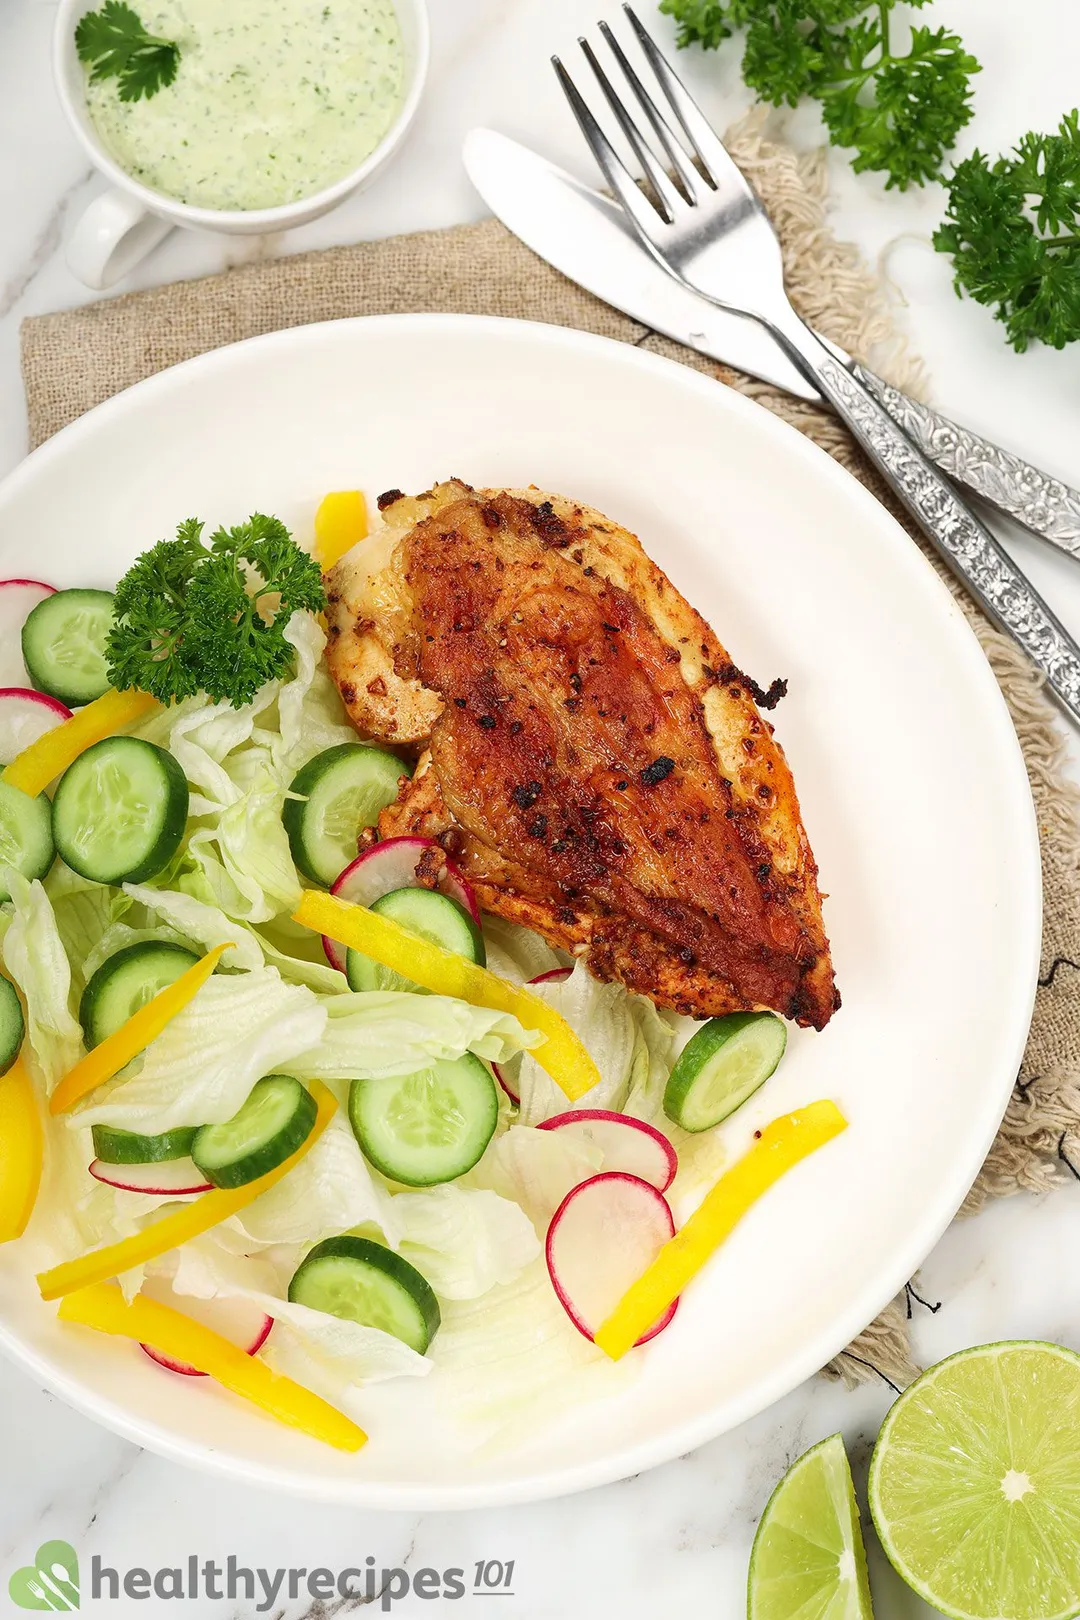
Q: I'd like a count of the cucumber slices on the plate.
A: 12